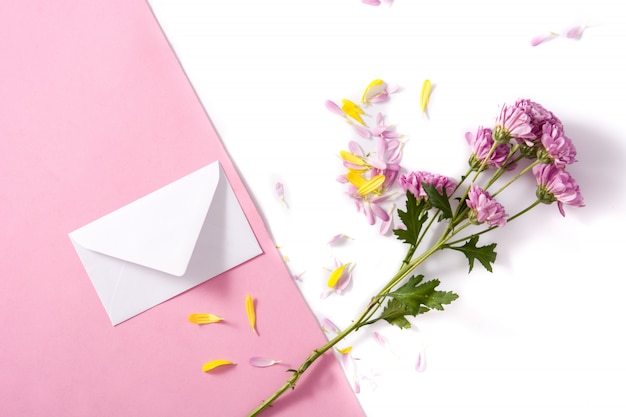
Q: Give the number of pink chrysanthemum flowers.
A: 7